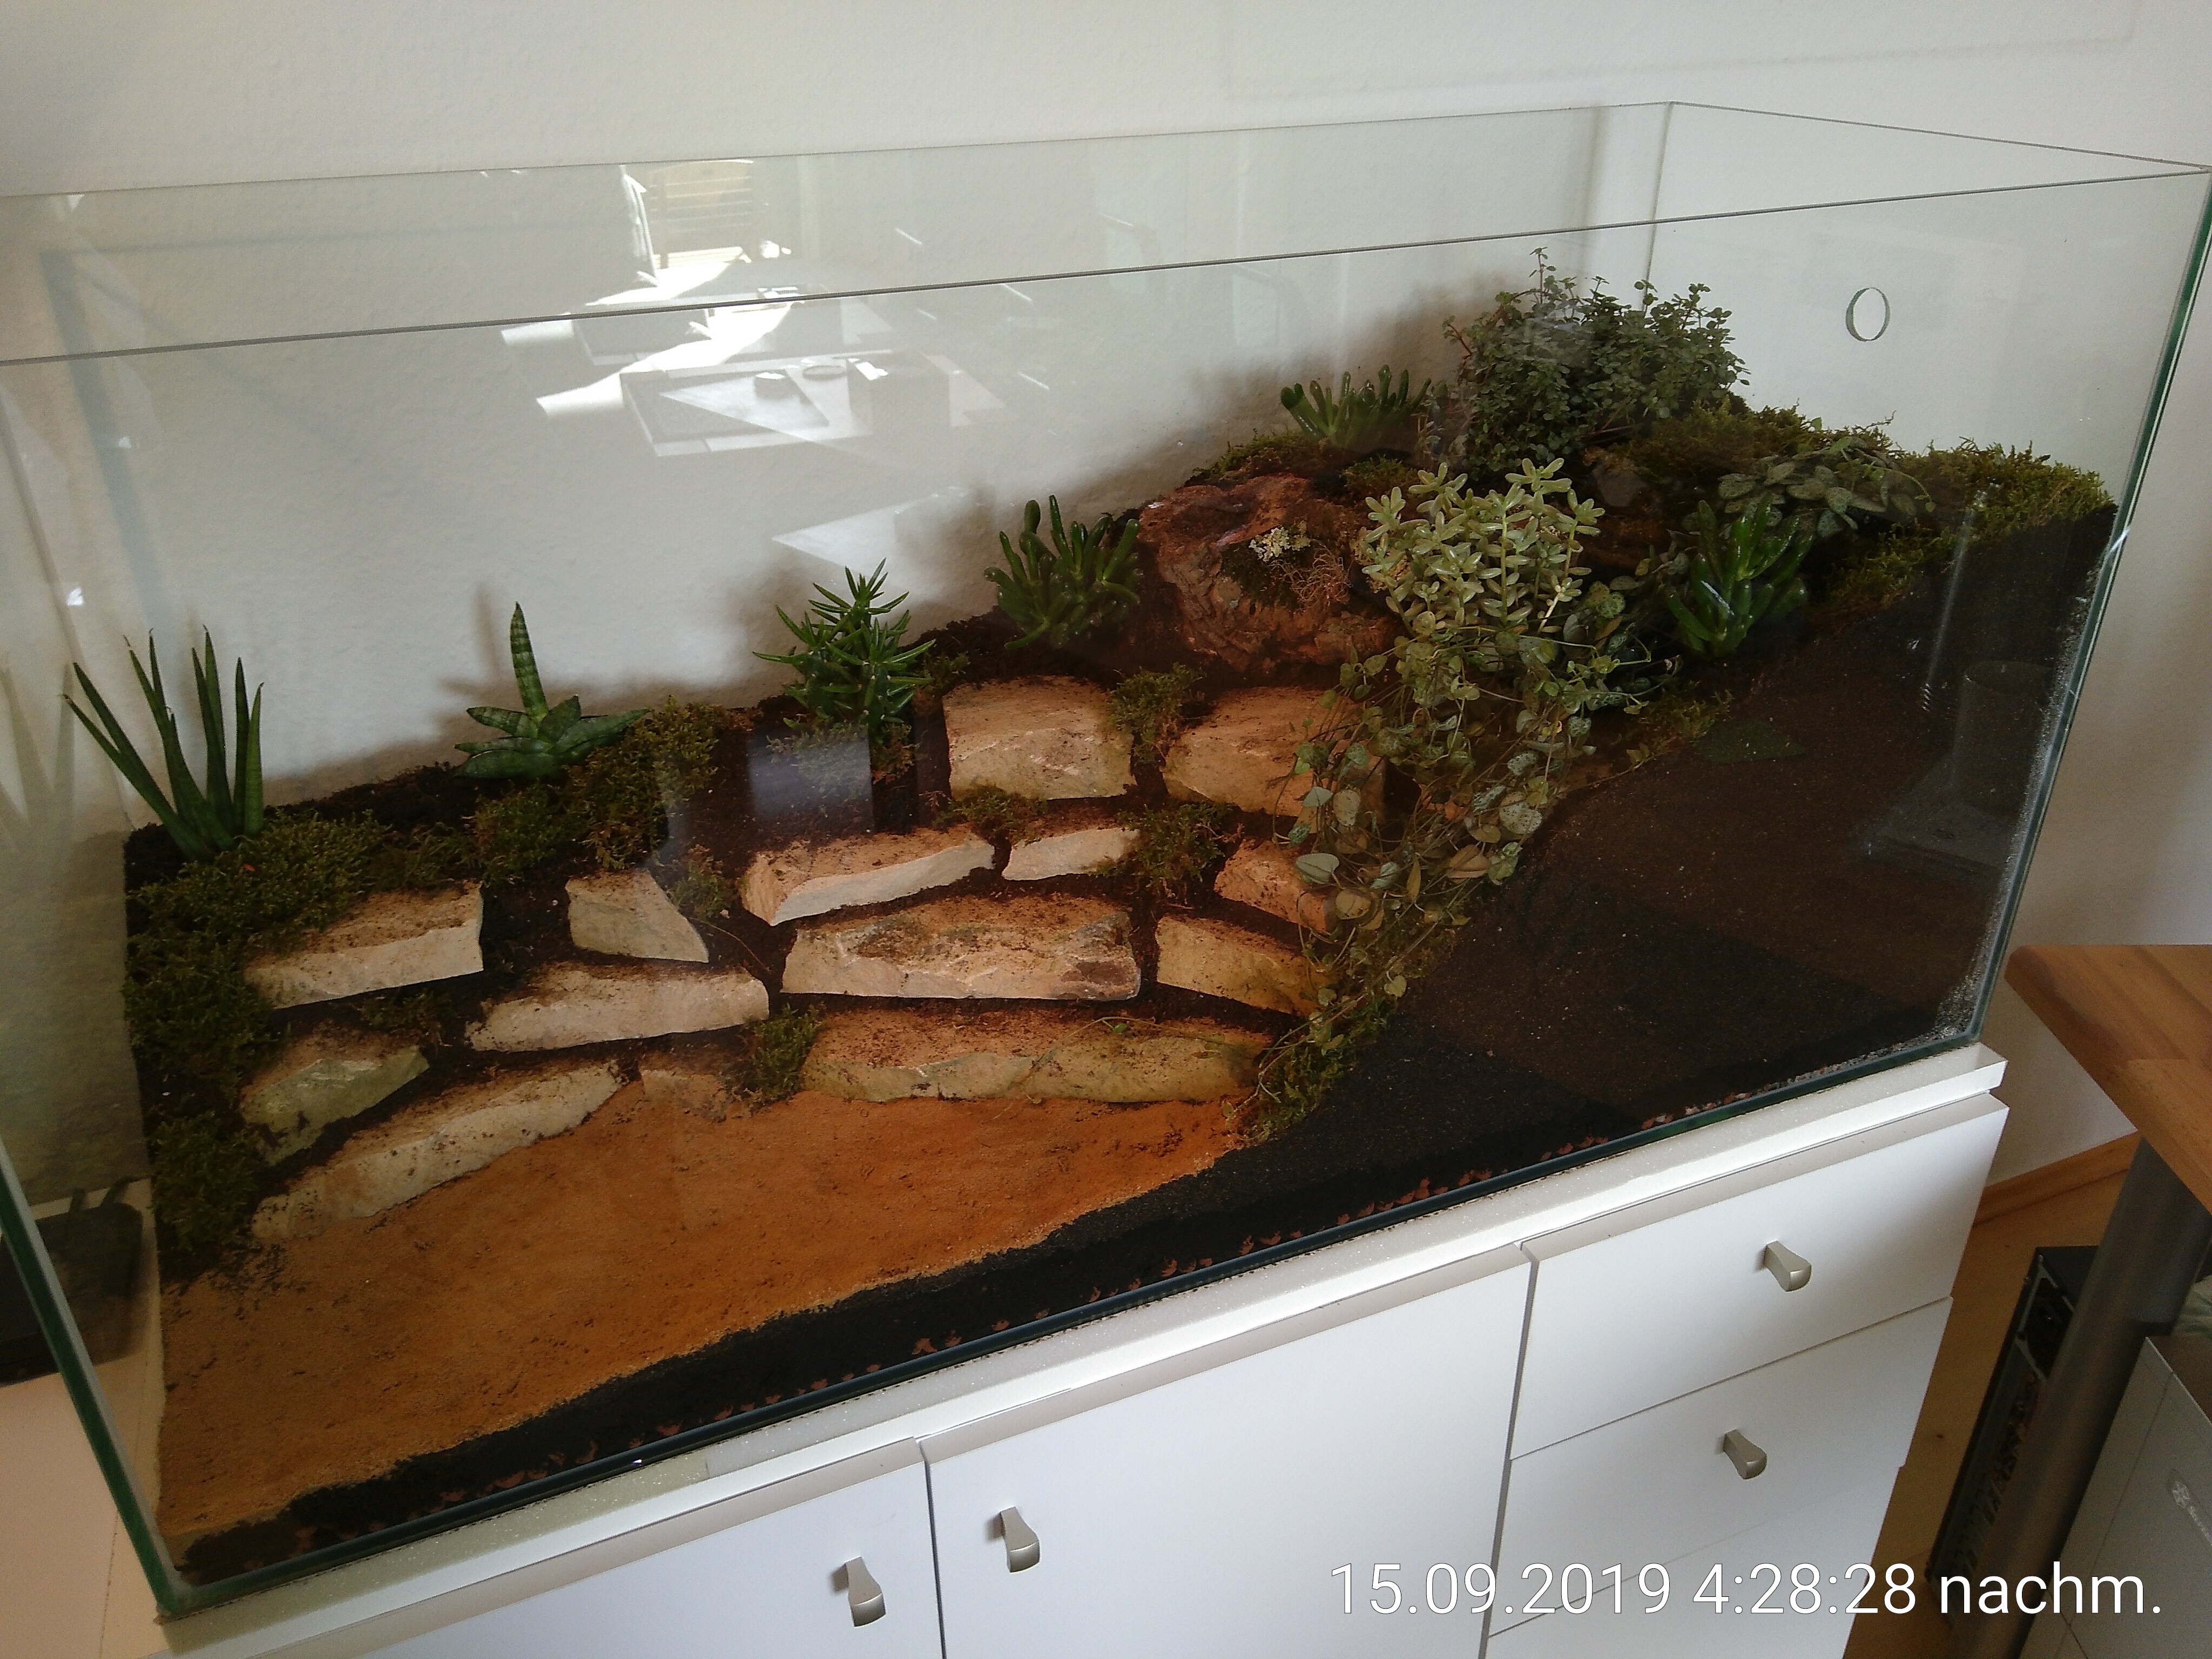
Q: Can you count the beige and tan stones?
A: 14